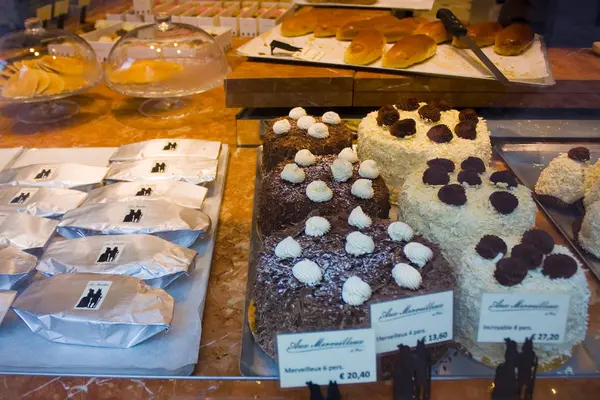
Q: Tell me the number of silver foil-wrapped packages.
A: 11